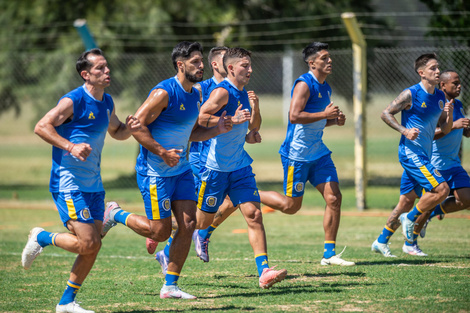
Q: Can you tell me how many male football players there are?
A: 7